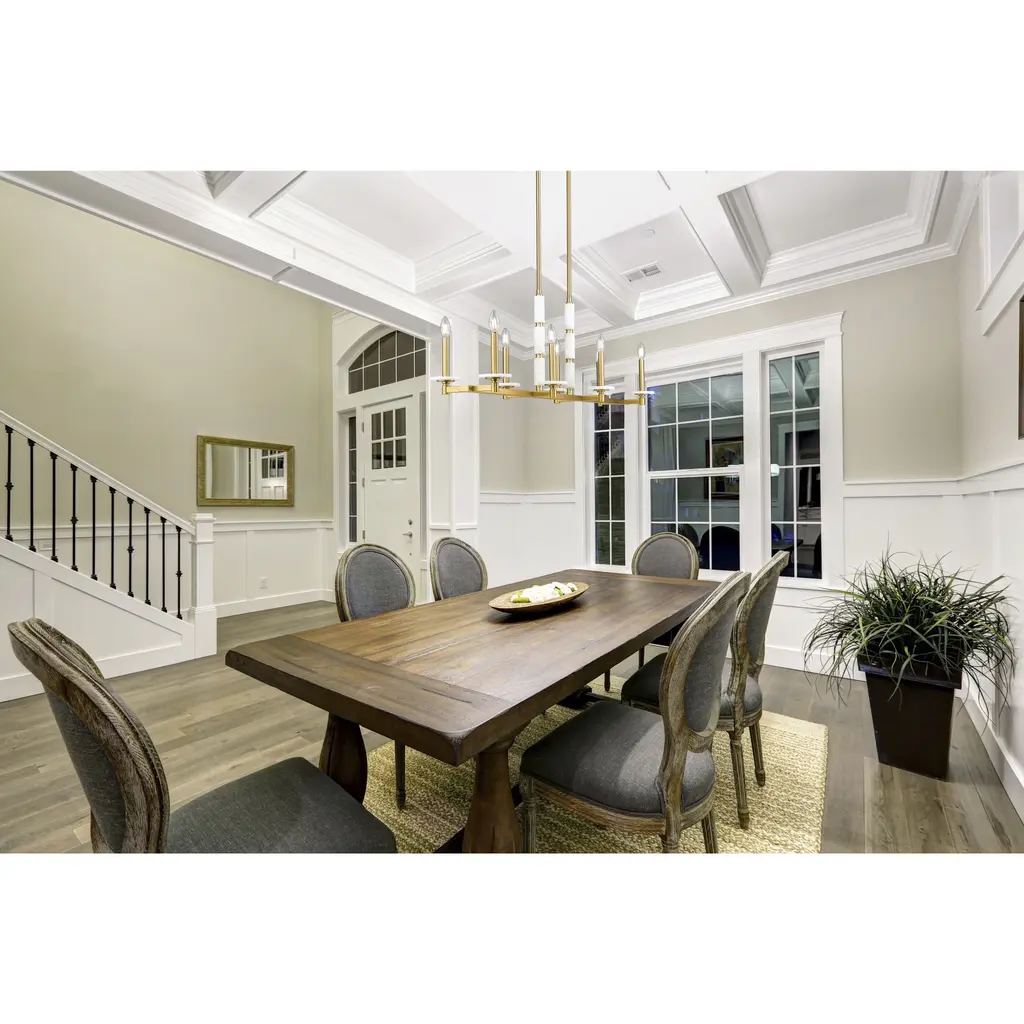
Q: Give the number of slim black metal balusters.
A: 10